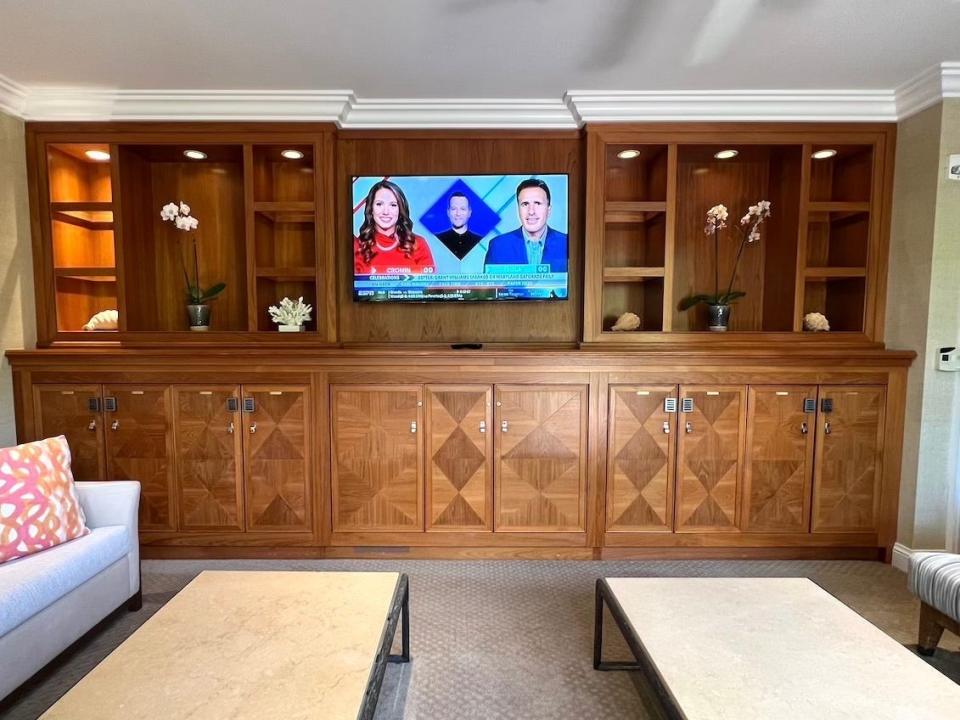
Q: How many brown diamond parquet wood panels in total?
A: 11